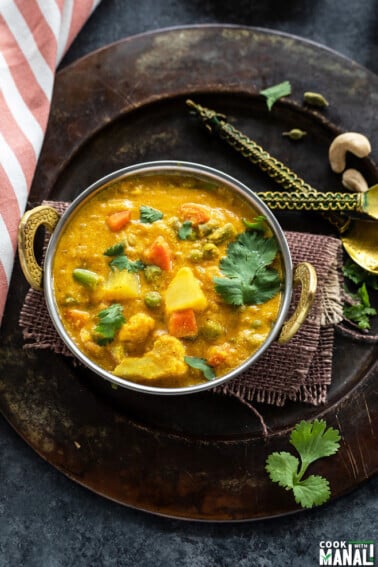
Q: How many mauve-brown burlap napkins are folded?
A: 1